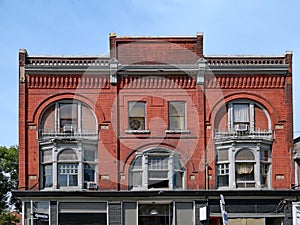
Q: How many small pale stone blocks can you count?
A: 10